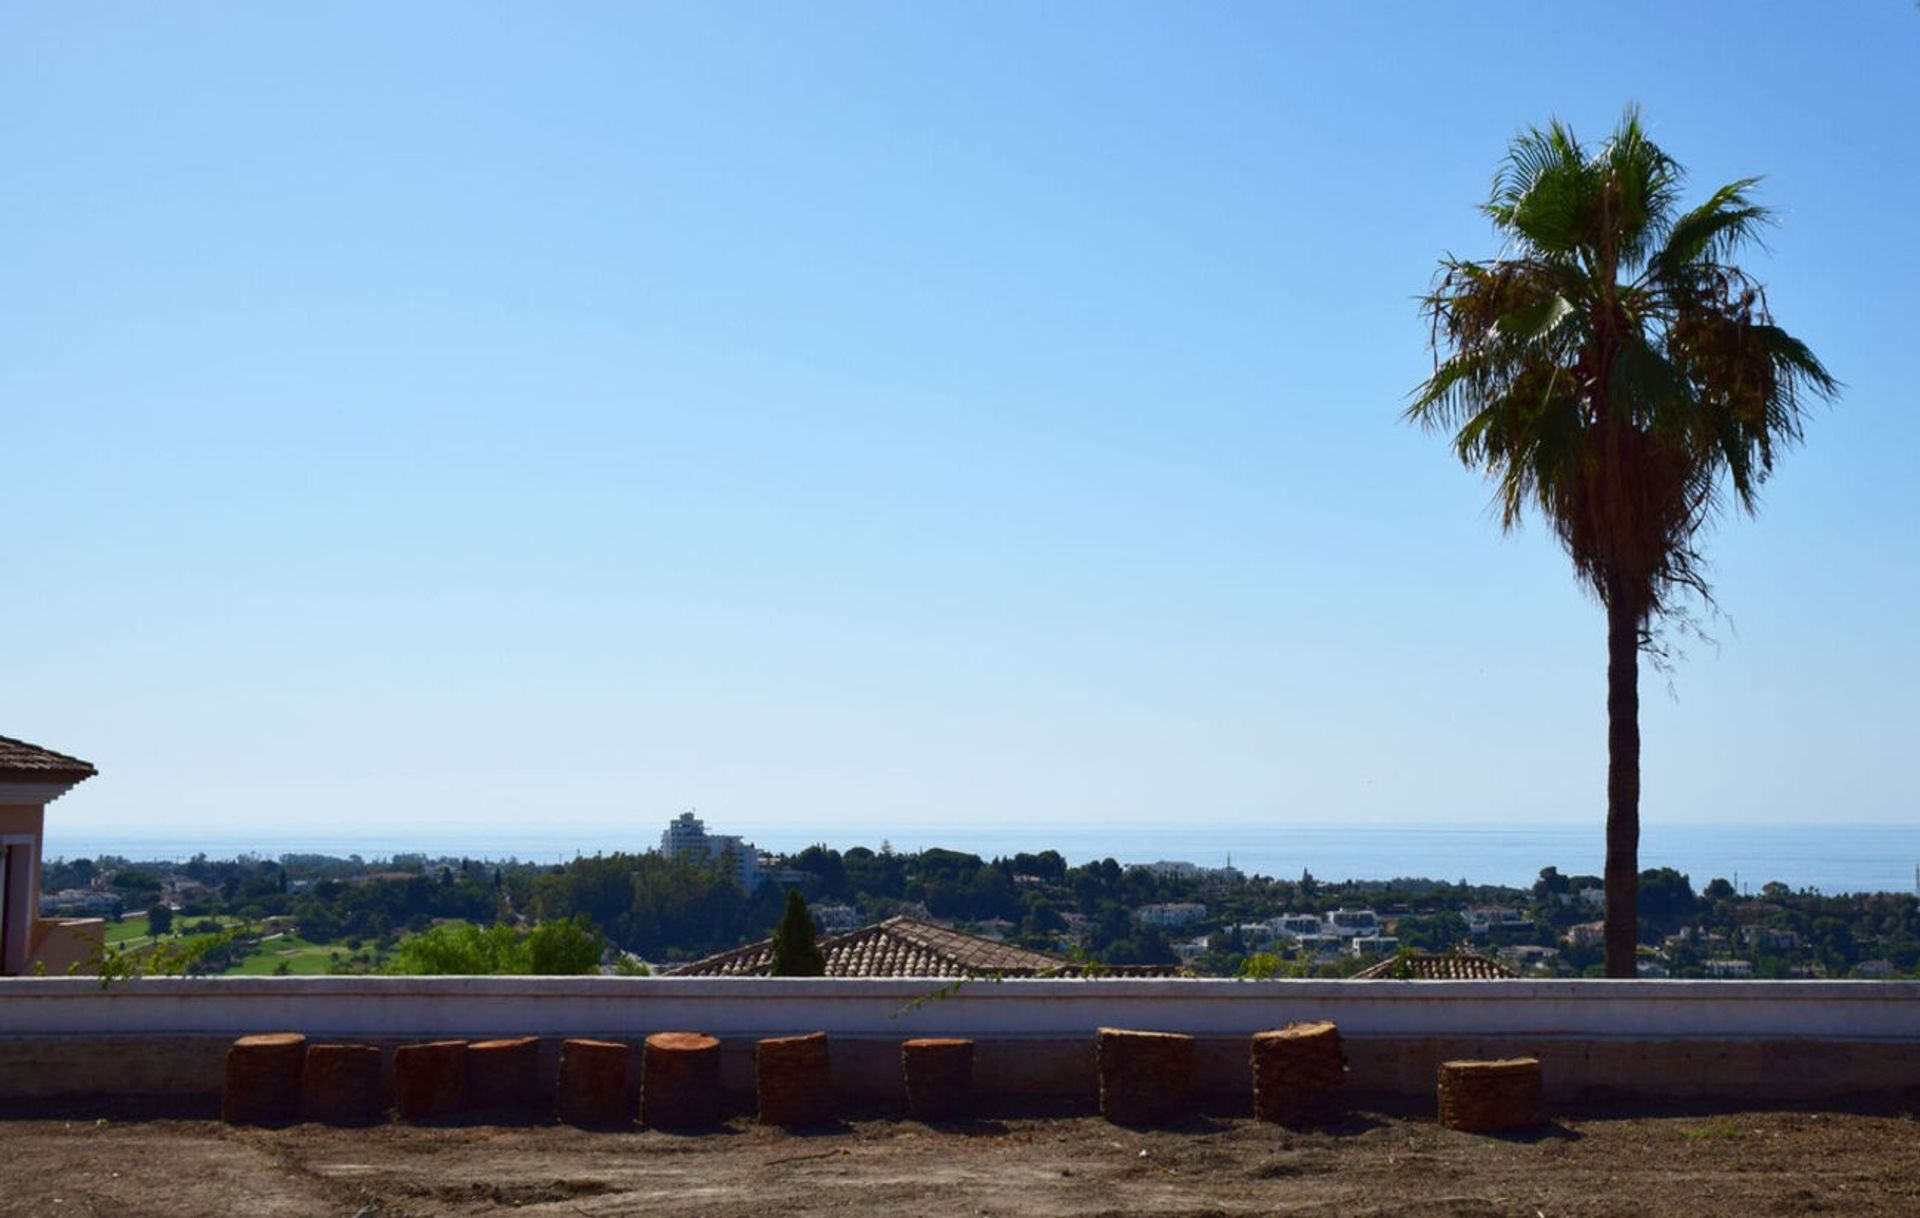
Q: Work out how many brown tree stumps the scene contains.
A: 11